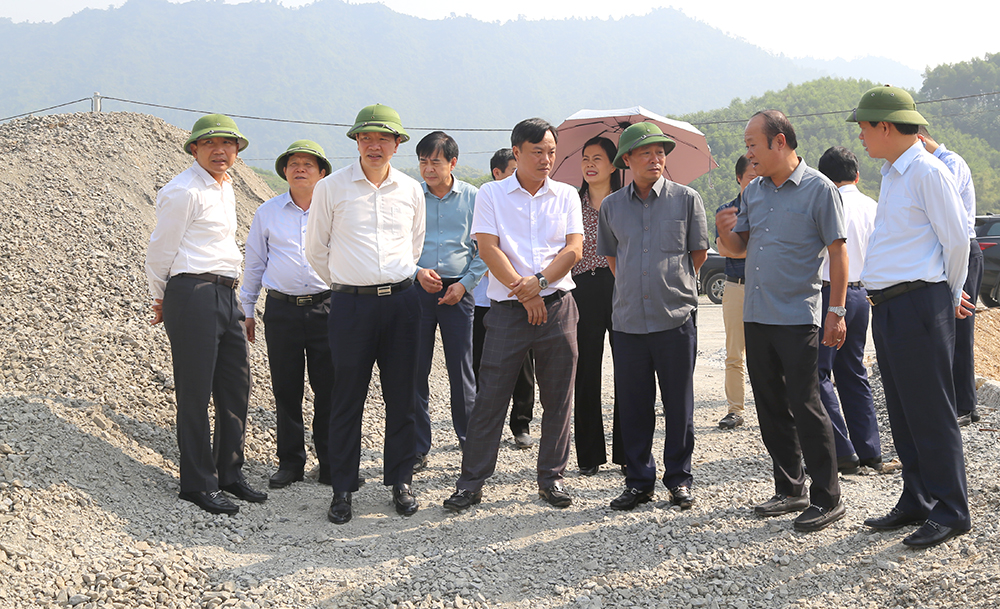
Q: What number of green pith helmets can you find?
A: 5